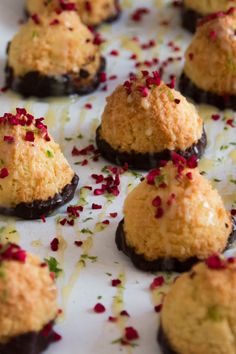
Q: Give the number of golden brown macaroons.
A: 9